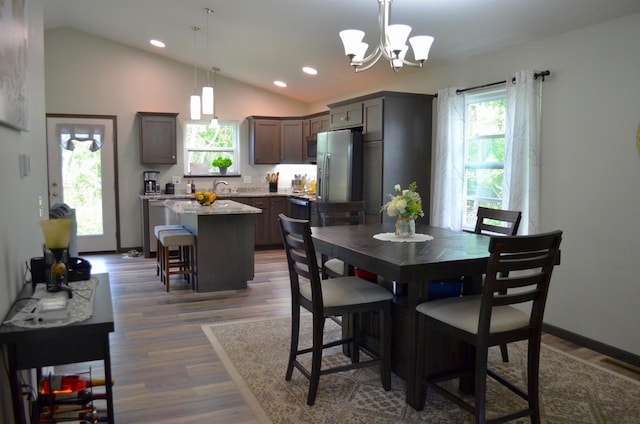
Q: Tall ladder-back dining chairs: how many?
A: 4